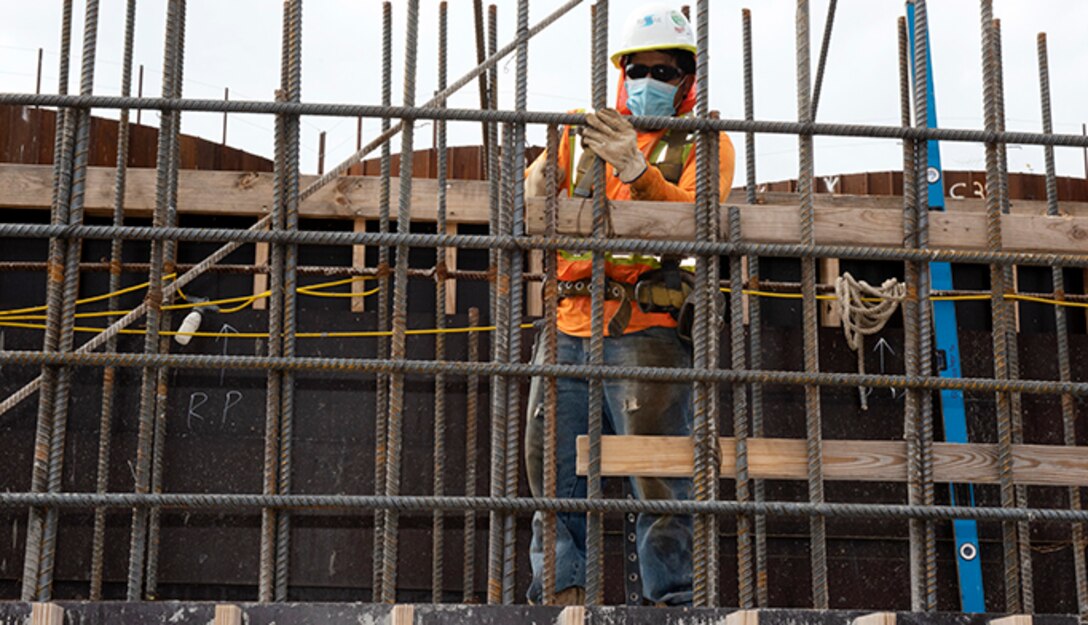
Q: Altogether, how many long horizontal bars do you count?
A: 4